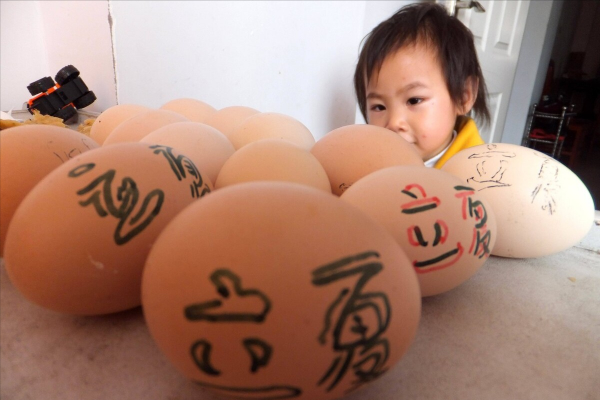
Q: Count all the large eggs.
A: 13